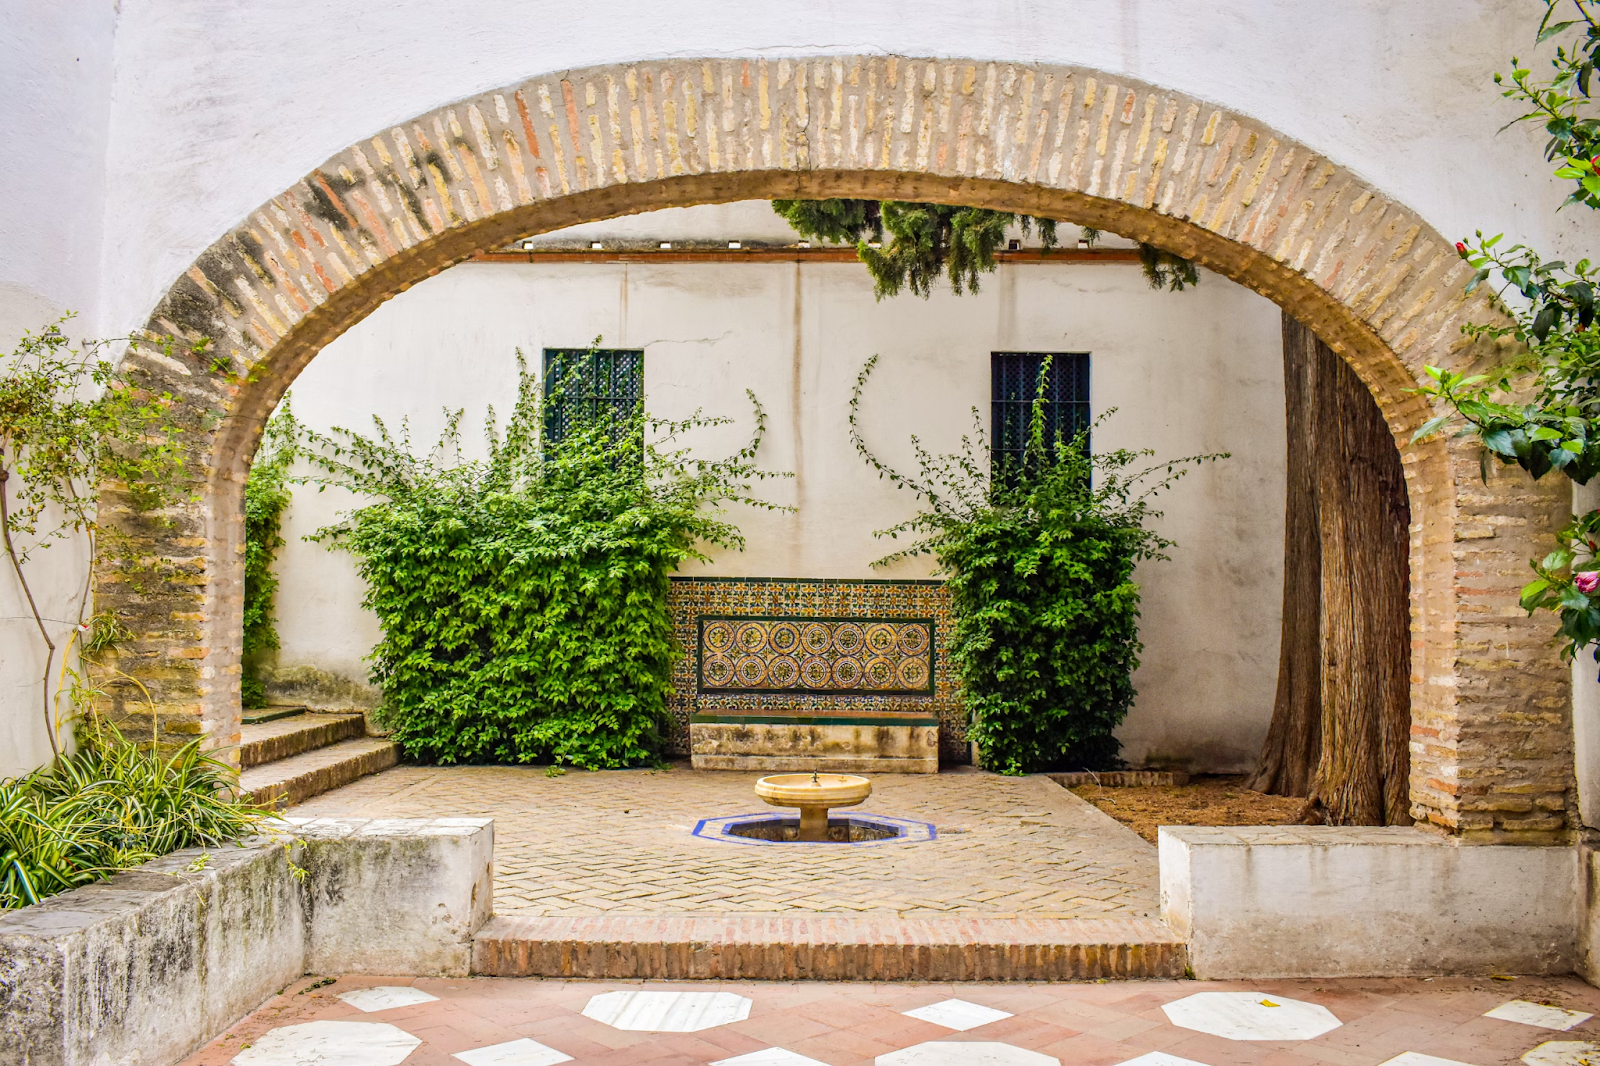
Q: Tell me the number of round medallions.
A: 14